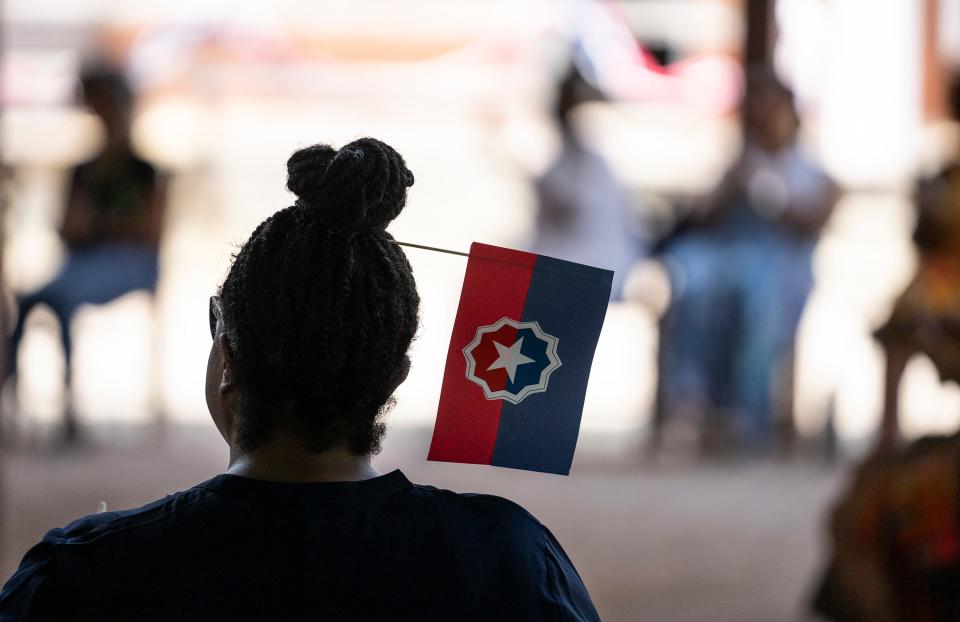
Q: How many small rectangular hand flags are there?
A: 1